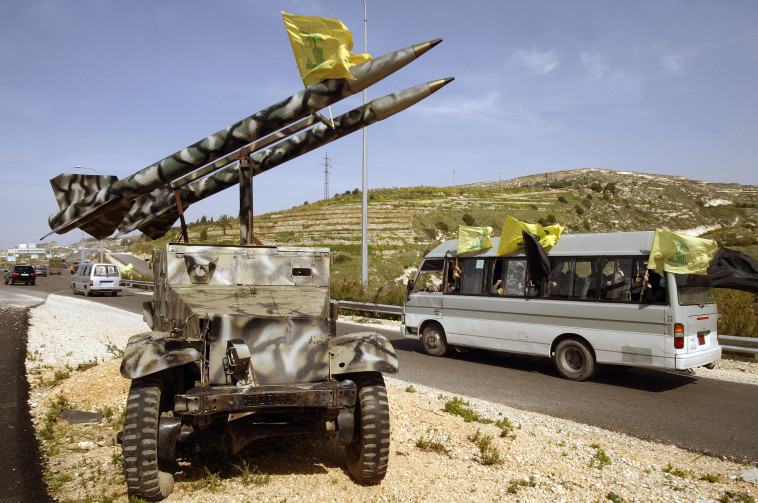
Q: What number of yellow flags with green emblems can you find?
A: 4